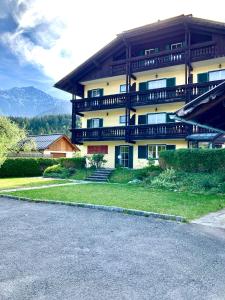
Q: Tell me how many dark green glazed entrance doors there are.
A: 1